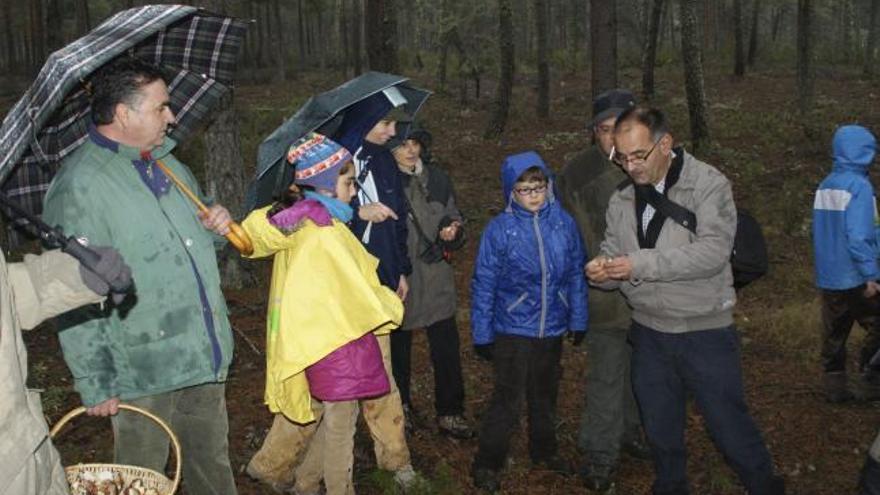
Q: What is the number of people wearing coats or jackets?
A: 9